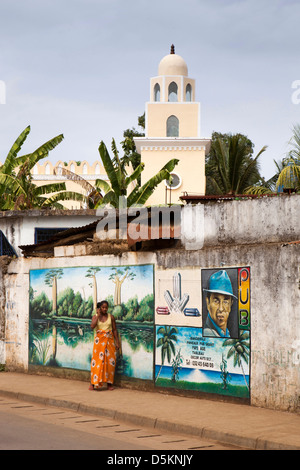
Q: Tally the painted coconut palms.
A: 2